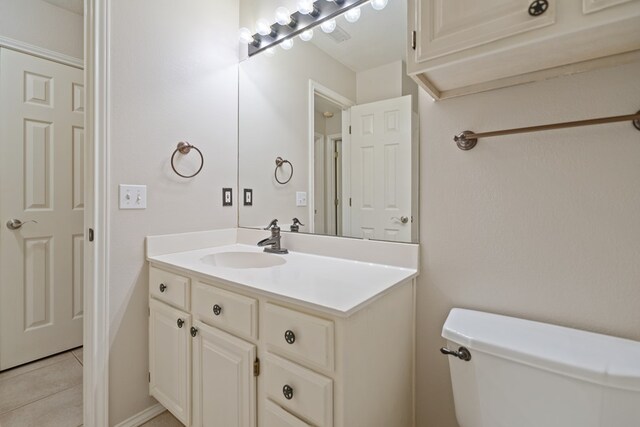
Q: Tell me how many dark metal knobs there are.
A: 7